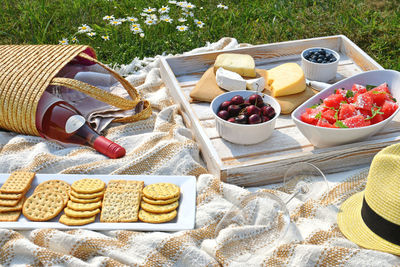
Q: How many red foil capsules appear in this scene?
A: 1